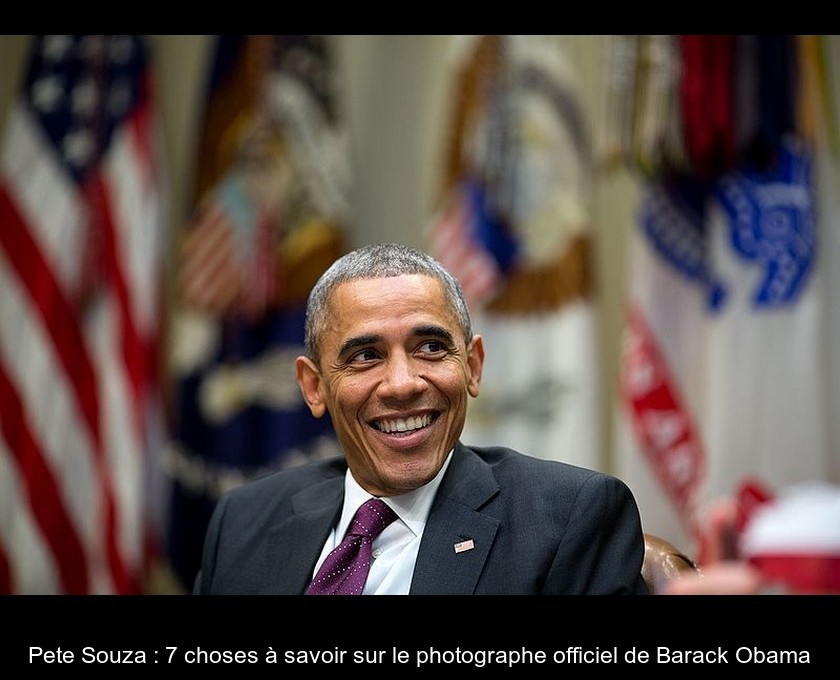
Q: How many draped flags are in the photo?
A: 4